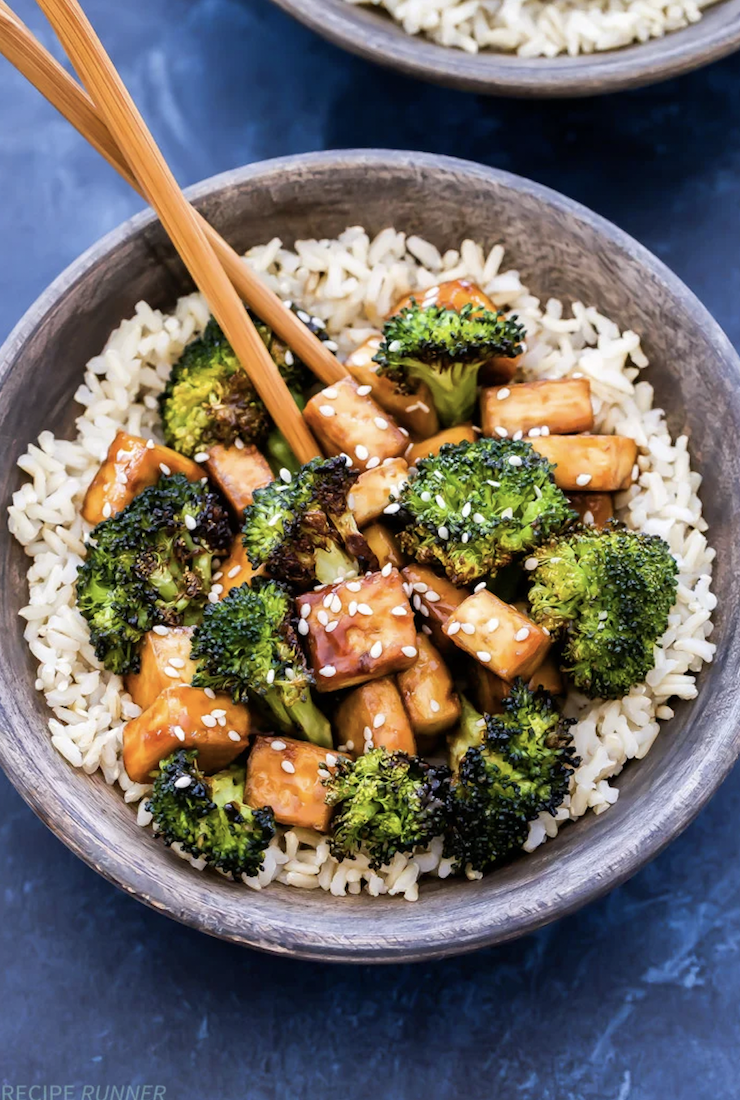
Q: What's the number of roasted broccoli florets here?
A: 10